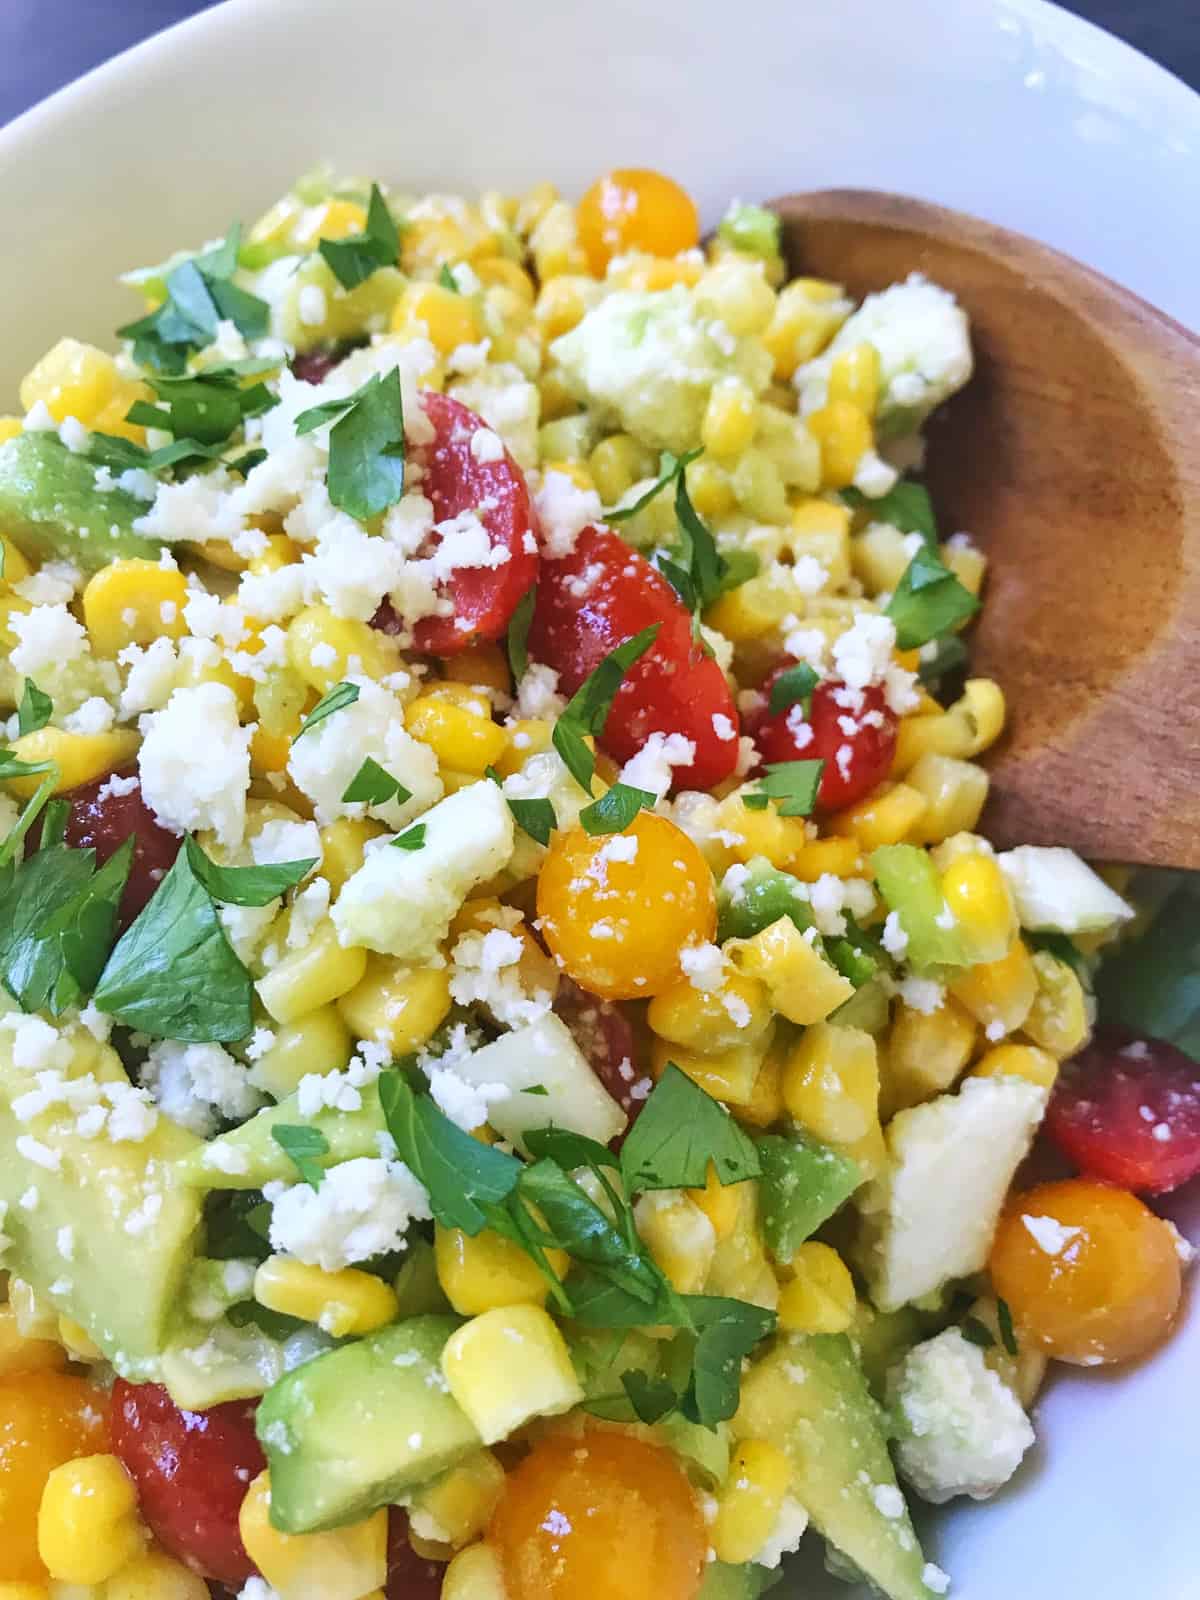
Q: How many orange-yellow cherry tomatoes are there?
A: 5